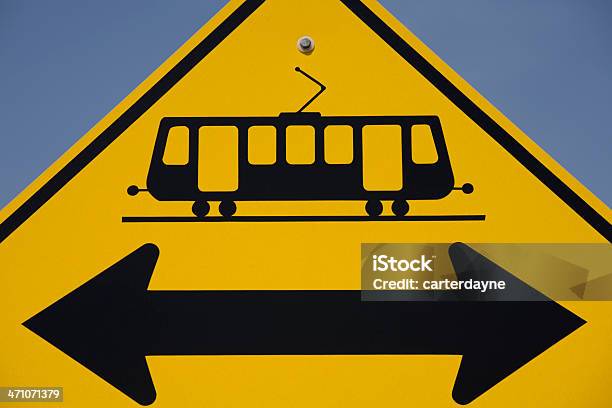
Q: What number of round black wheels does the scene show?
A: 4